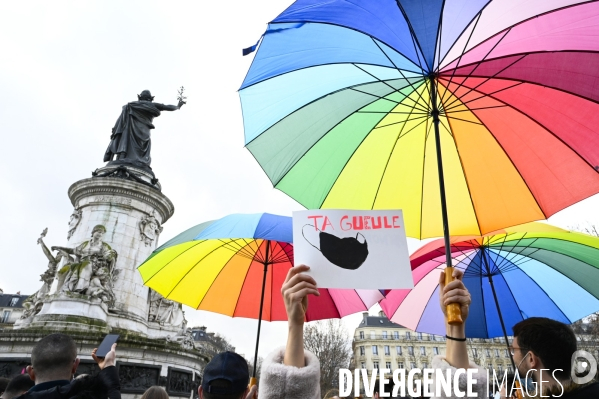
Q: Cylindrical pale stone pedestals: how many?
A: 1